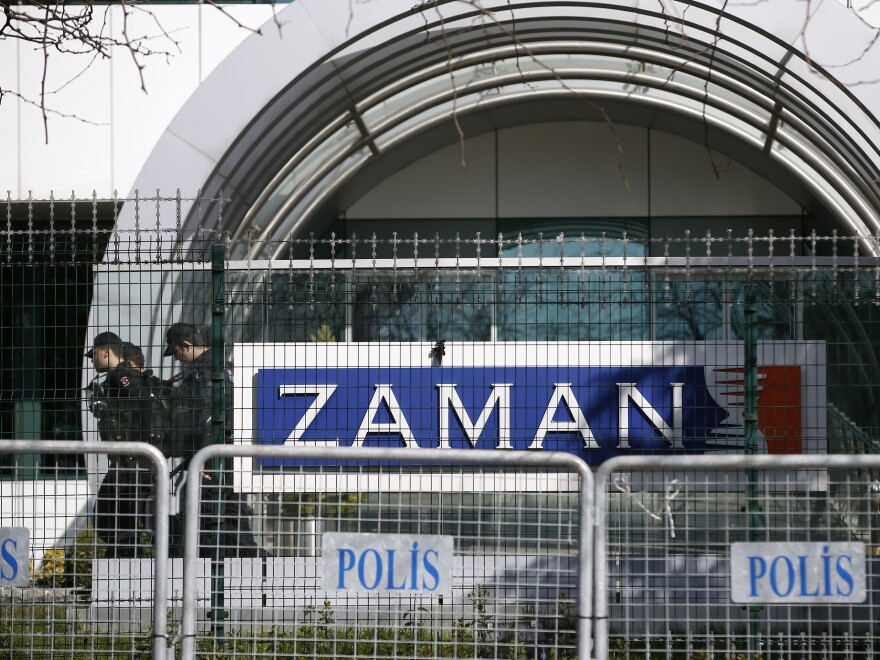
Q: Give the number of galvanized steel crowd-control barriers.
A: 3